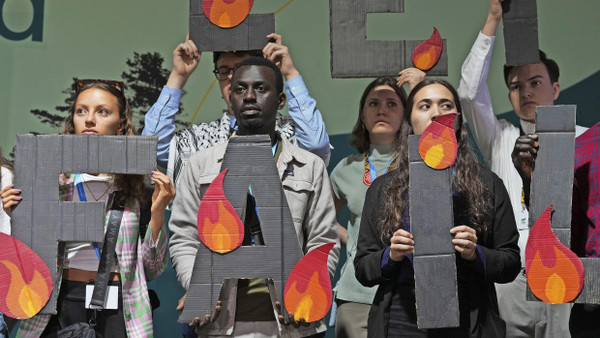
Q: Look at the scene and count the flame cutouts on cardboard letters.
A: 7